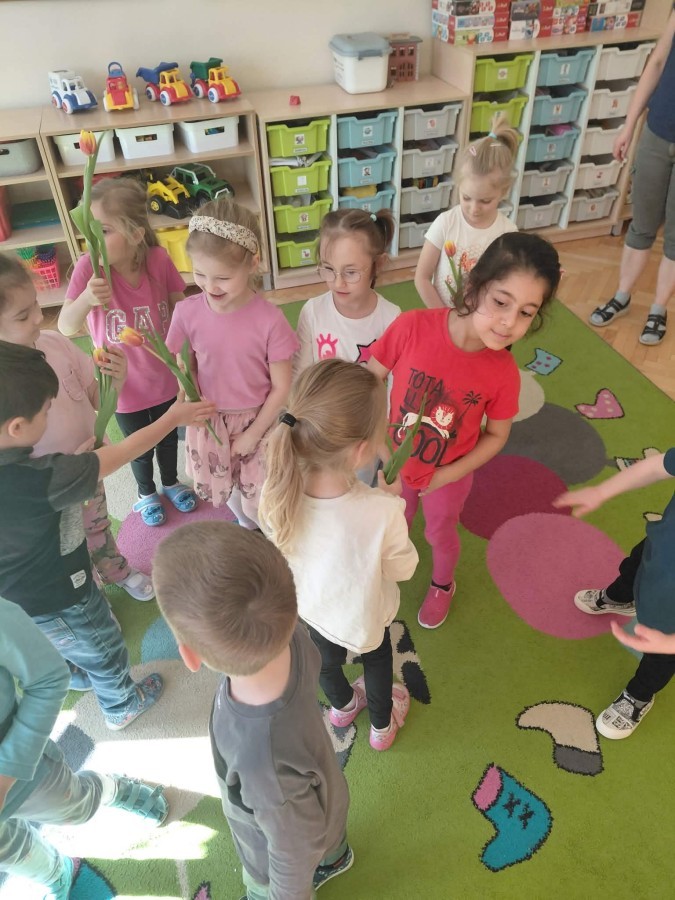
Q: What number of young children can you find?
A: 11